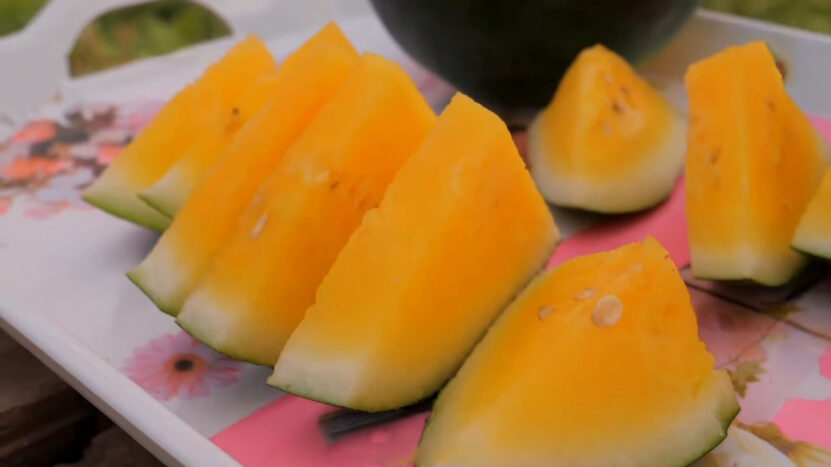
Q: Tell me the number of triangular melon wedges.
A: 9